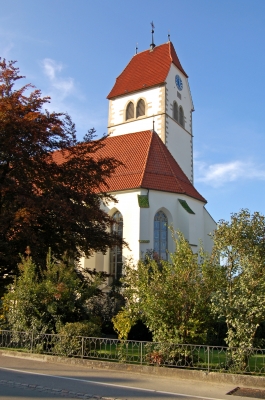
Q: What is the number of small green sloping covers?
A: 2